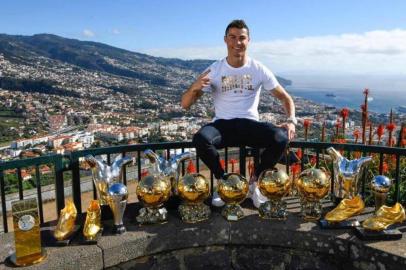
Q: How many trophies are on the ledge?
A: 15